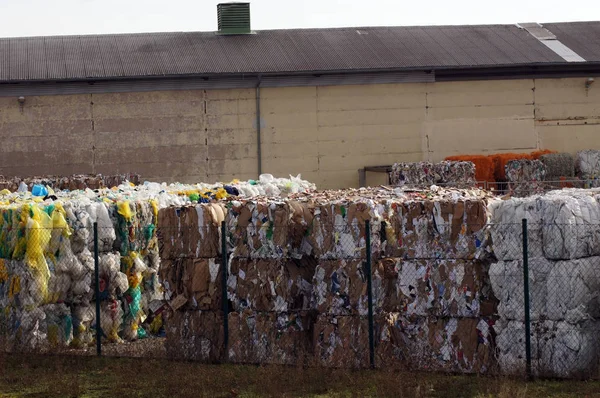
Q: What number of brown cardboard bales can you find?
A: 12